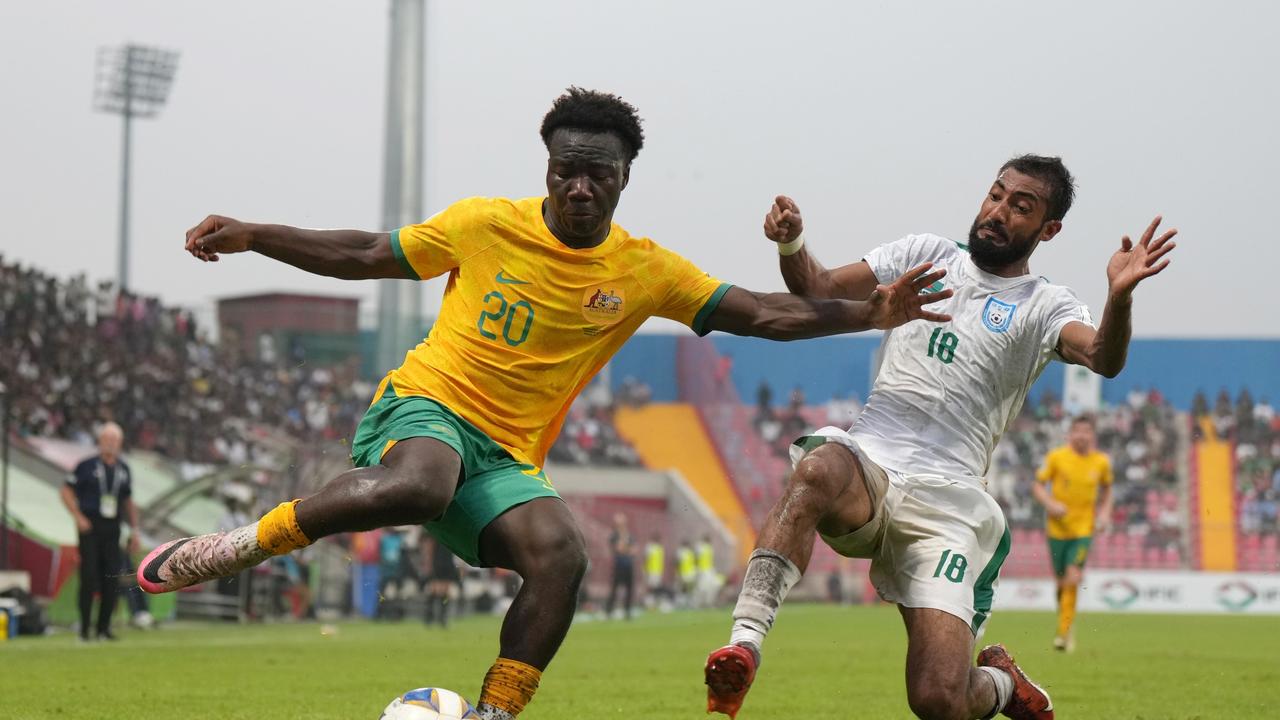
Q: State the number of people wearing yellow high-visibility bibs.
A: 3